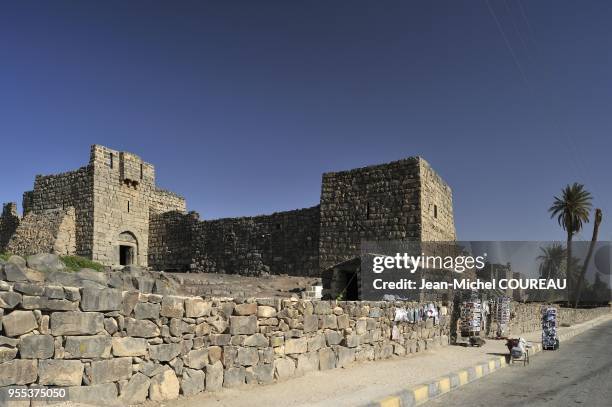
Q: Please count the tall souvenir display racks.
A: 3